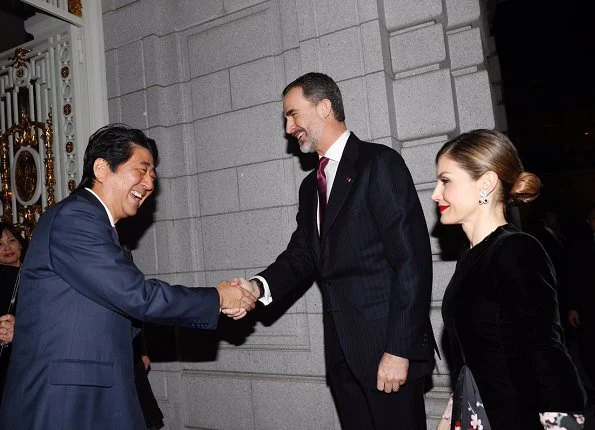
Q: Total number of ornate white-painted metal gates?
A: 1